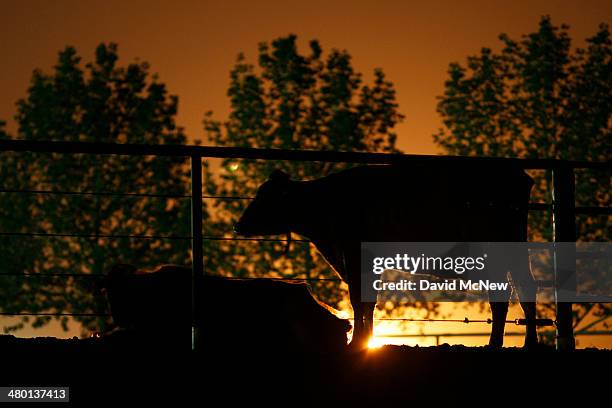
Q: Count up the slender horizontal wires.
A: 4